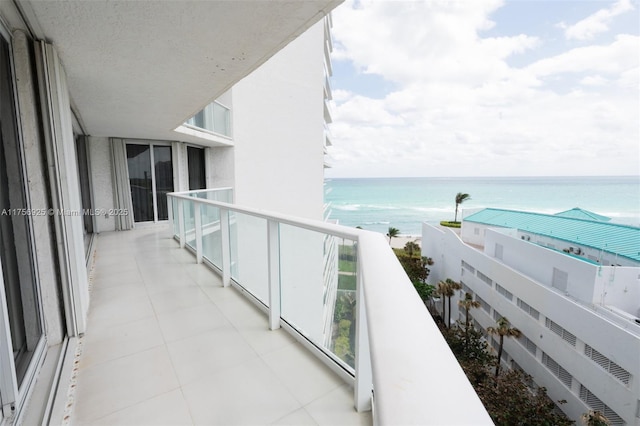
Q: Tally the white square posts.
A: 6